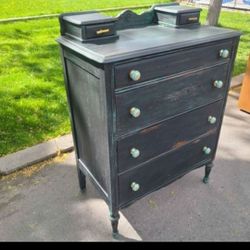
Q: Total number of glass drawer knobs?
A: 8